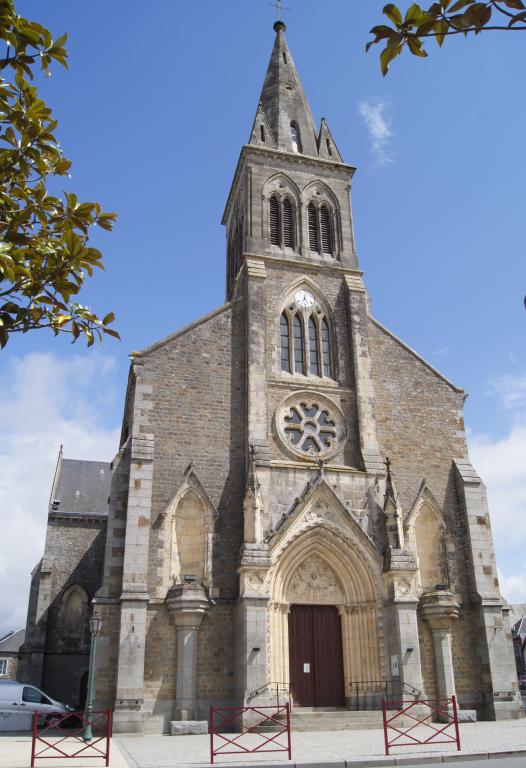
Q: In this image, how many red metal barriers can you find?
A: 3